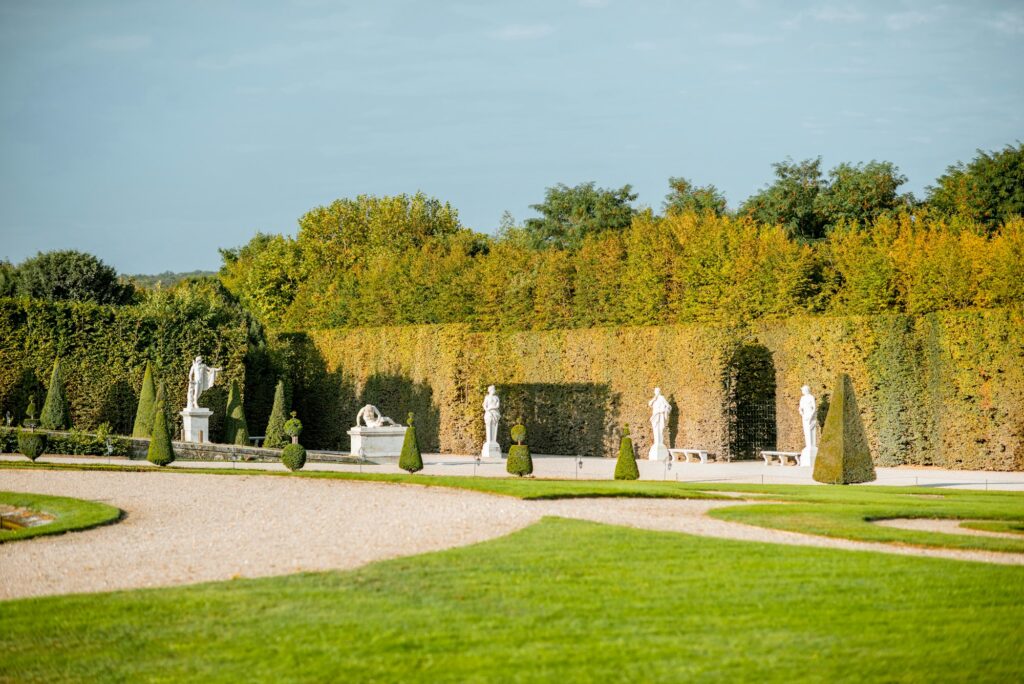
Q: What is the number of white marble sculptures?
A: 5